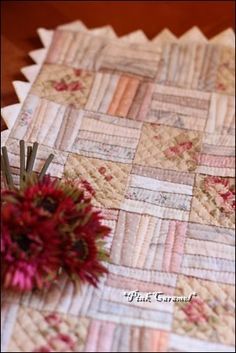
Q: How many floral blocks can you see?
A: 7